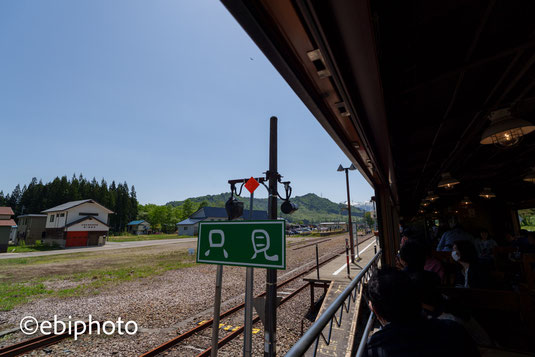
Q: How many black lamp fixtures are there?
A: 2